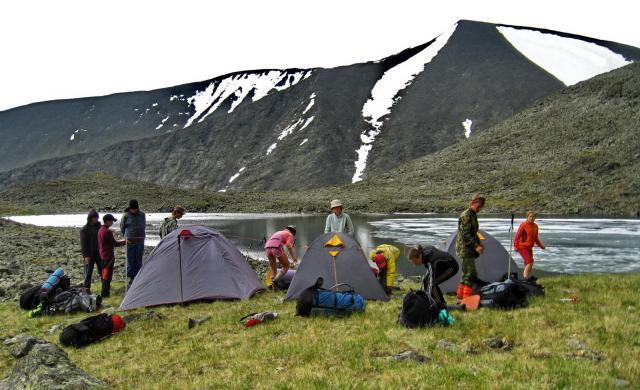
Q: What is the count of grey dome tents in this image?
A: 3